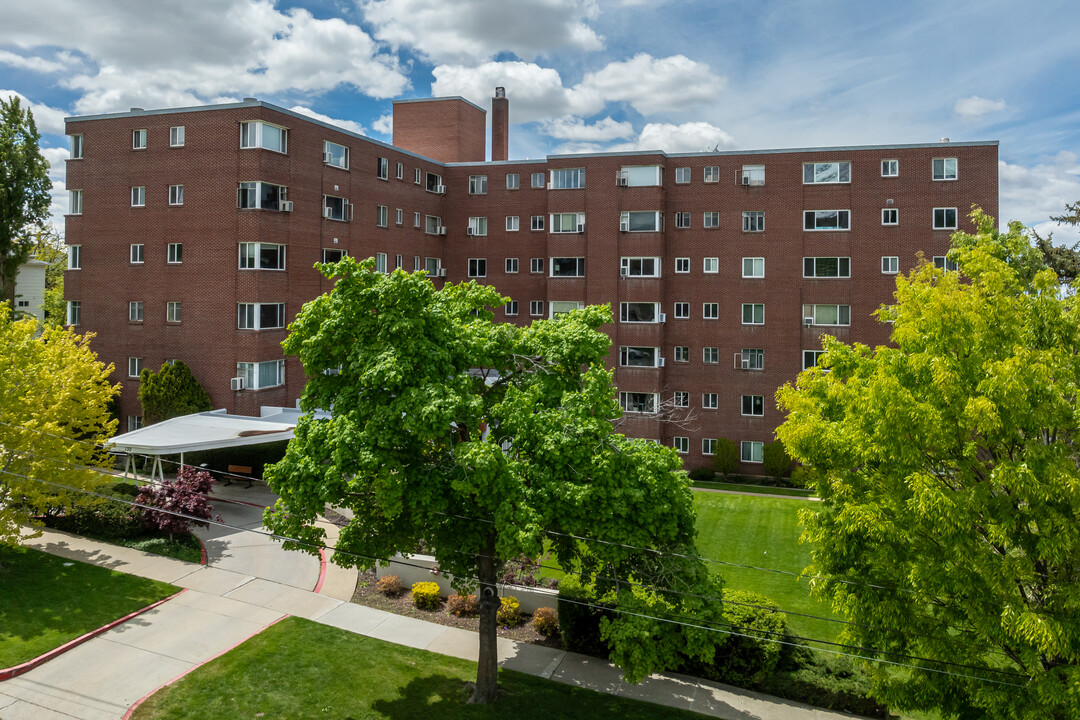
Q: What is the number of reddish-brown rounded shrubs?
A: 3